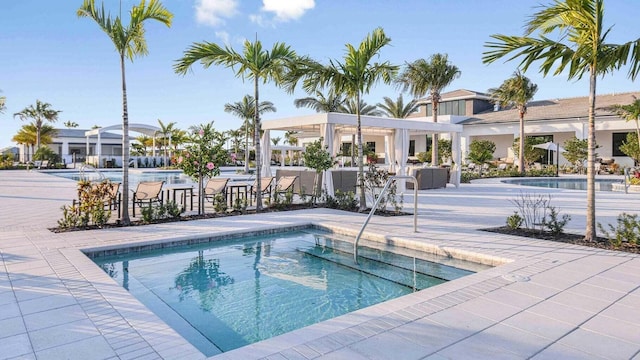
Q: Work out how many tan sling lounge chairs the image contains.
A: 5